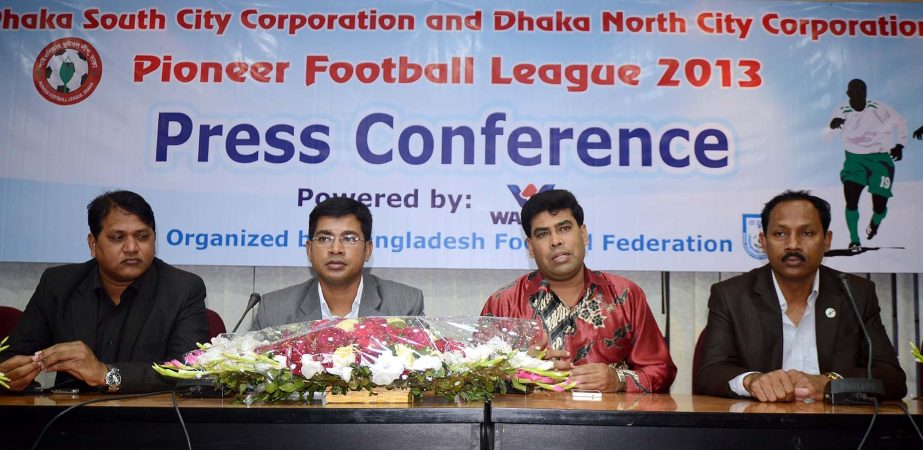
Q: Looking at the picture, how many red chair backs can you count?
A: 3